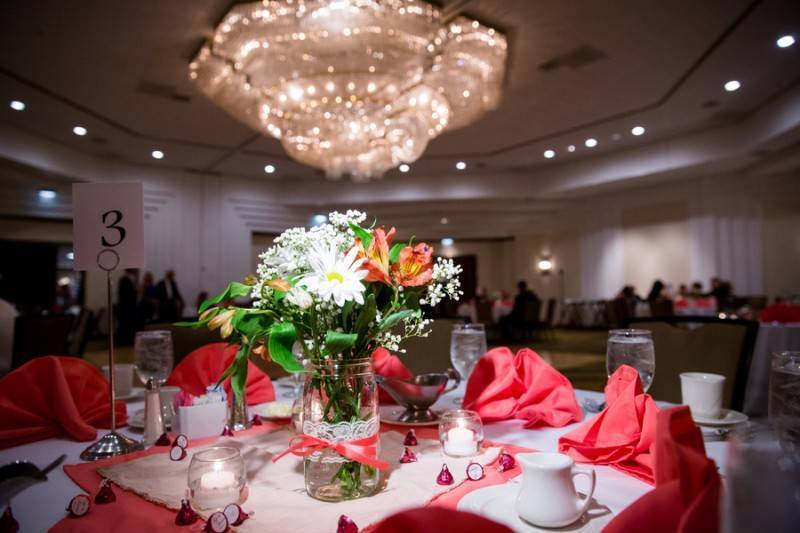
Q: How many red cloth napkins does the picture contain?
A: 7